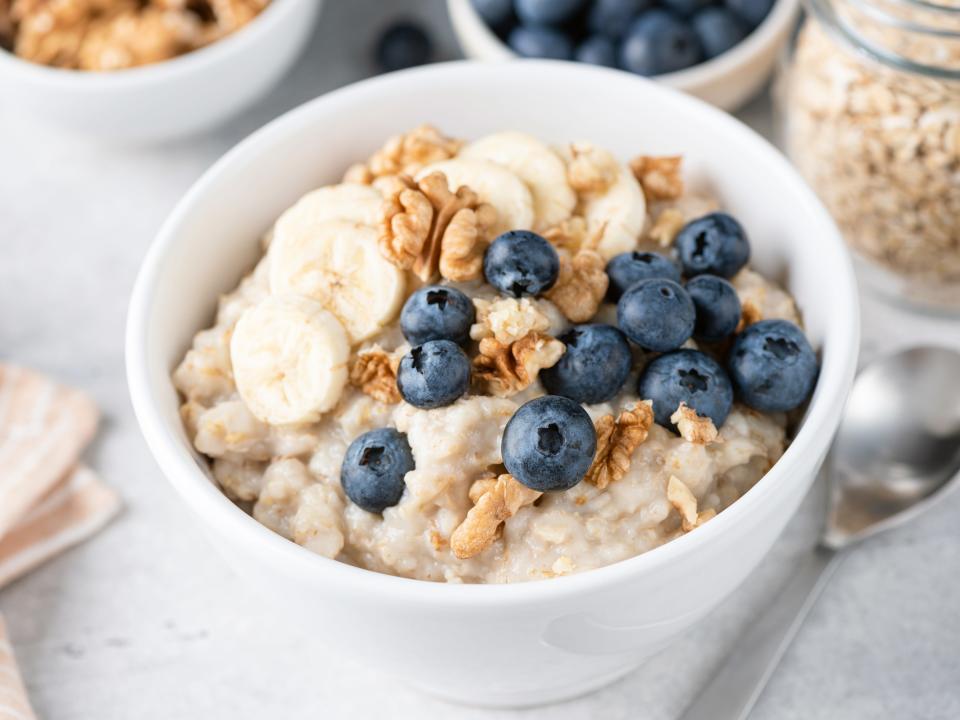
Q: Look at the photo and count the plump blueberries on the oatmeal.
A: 12